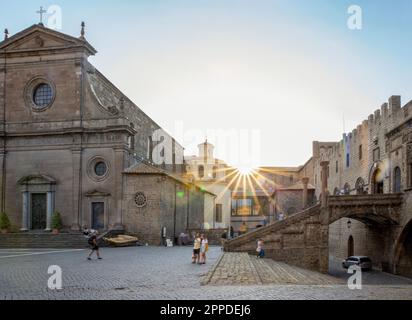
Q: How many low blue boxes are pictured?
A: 0